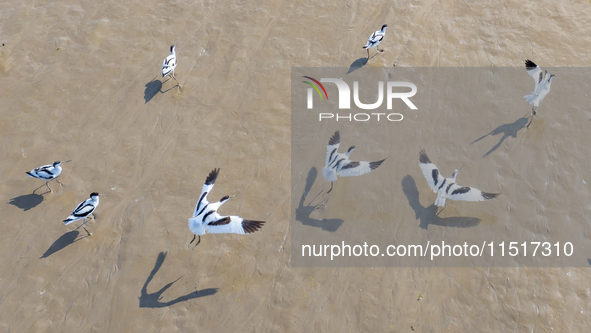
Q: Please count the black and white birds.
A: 8